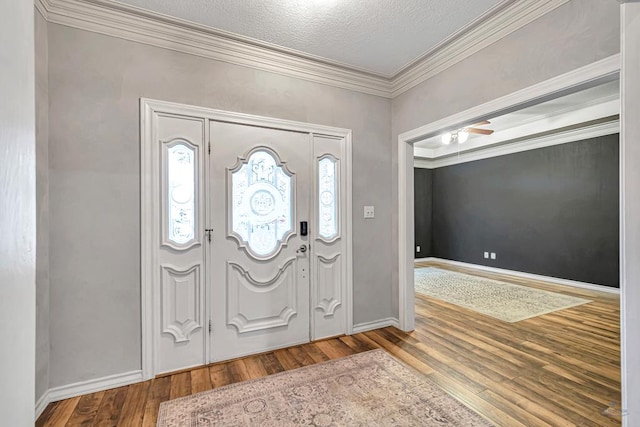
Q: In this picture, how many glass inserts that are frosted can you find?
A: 3